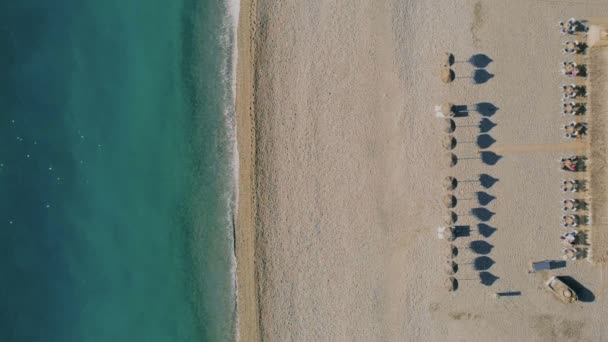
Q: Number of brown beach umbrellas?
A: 13